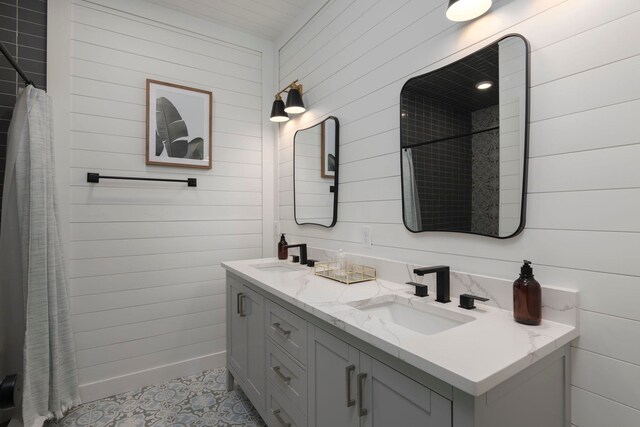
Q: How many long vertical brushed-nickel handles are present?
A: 4